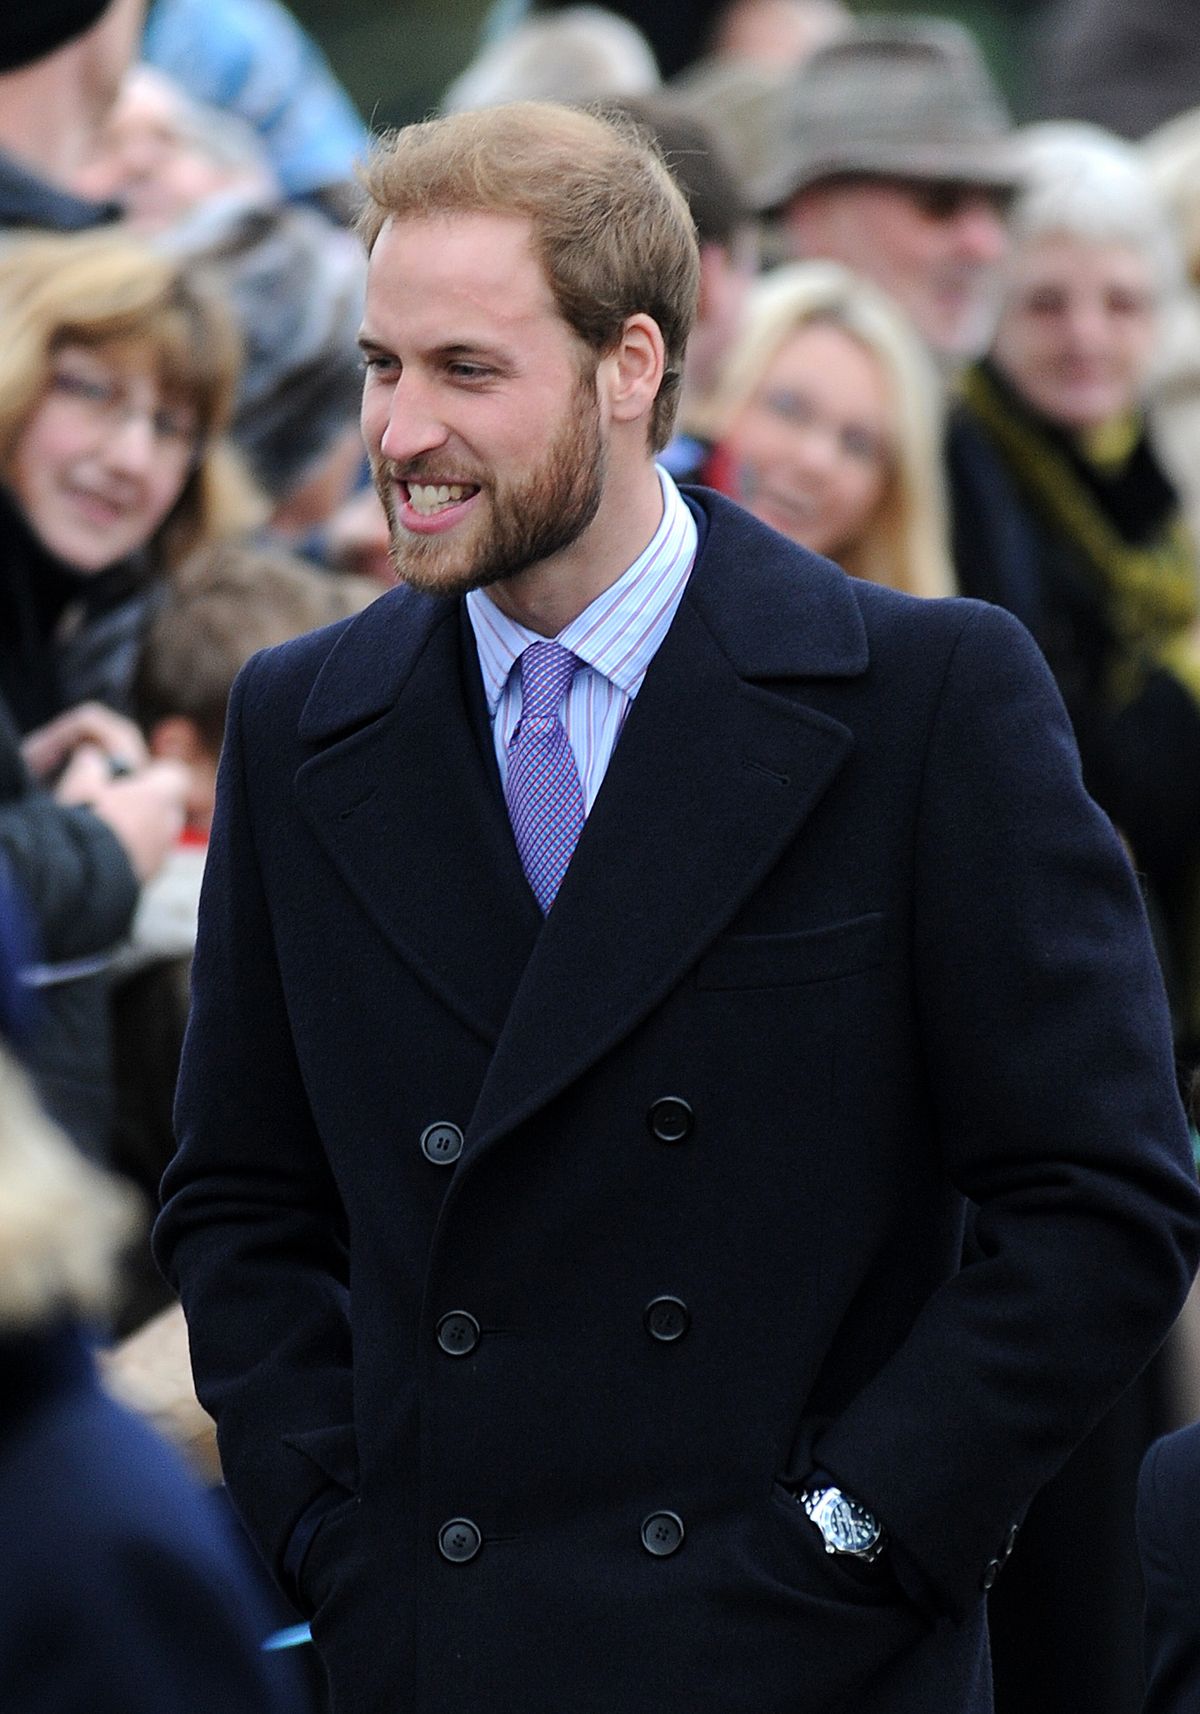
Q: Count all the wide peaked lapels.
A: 2